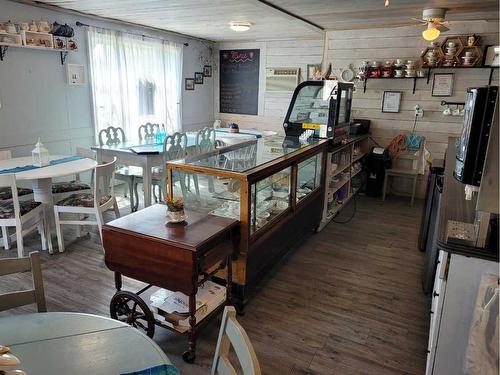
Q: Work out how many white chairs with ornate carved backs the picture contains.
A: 4